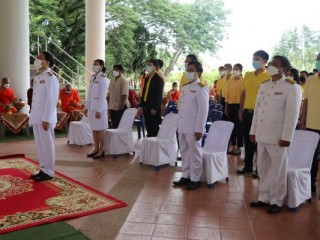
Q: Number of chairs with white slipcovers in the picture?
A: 5